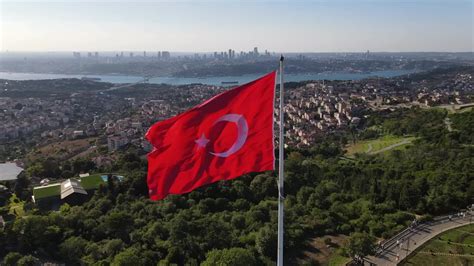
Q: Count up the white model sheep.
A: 0